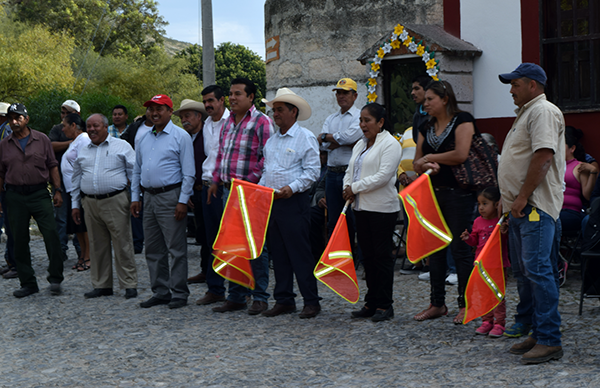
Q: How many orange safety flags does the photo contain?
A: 5